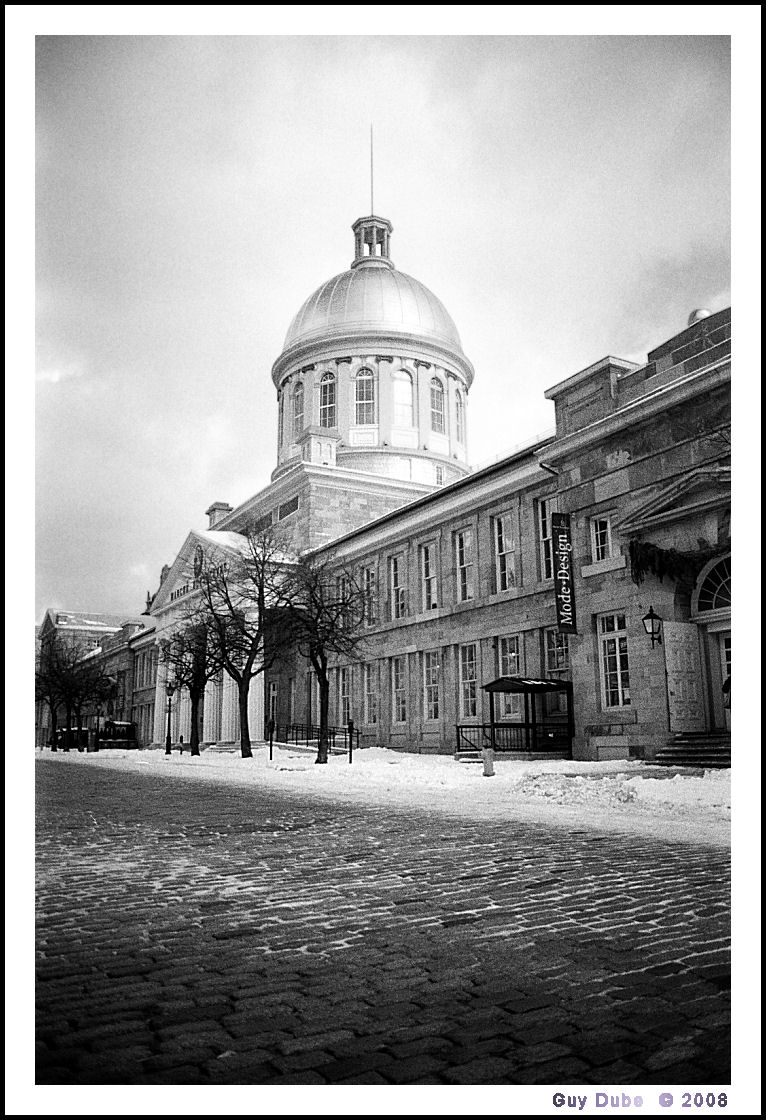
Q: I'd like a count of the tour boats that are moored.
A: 0